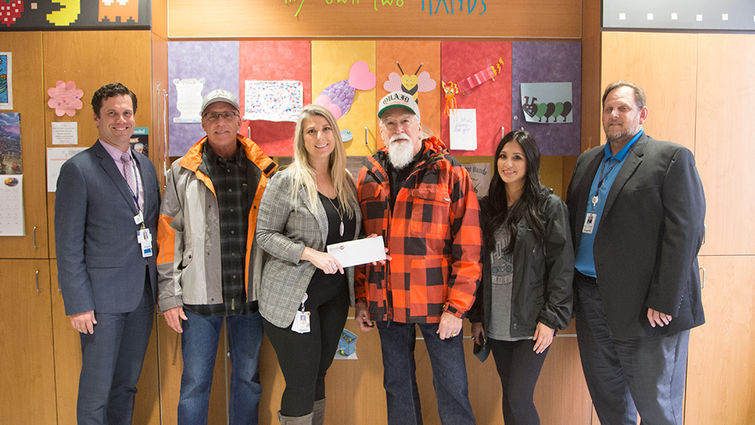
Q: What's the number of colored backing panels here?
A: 6